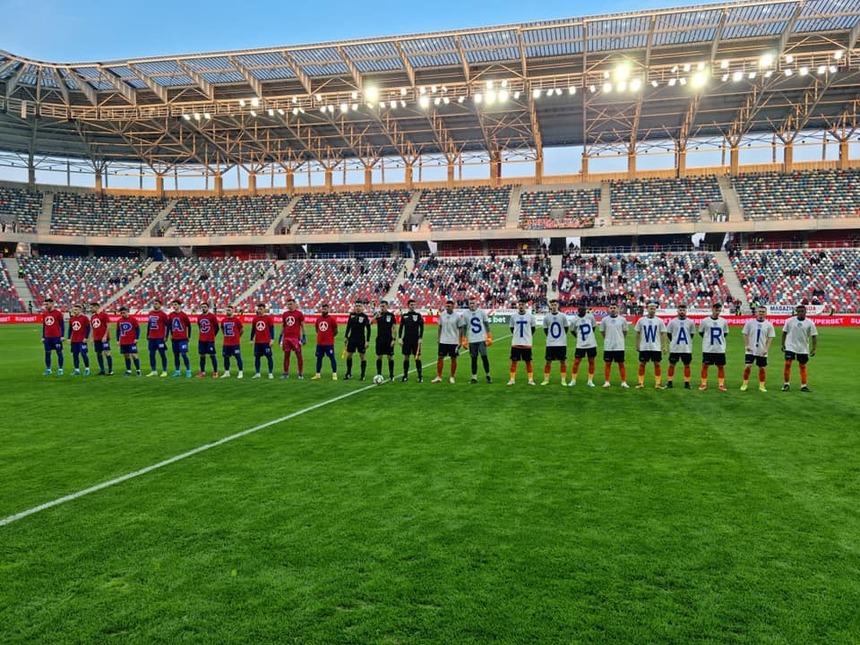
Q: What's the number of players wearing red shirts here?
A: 11